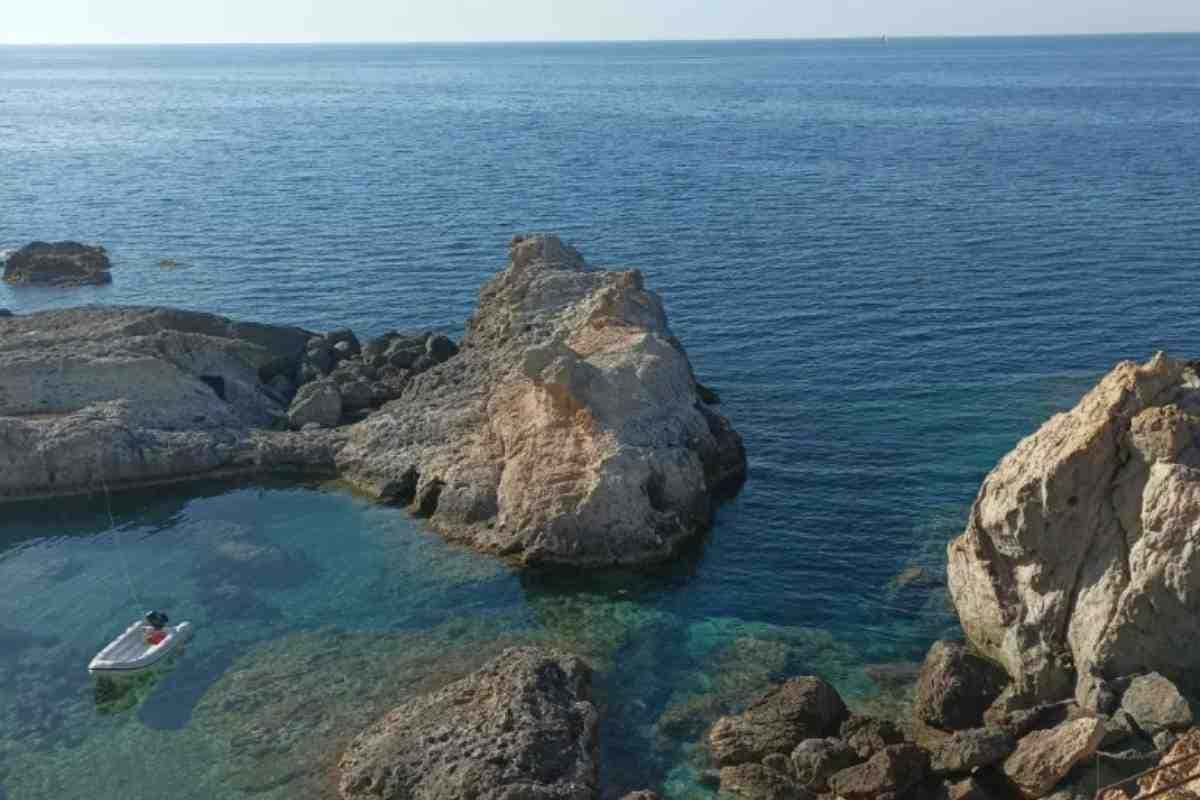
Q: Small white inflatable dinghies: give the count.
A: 1